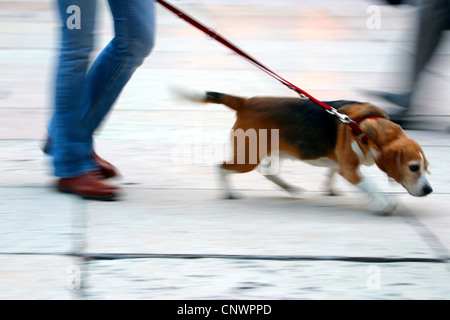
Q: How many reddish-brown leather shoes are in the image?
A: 2